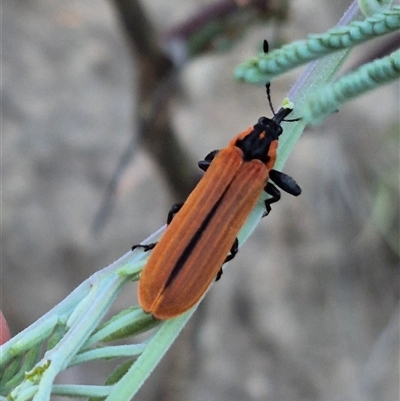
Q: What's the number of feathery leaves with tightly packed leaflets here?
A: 2